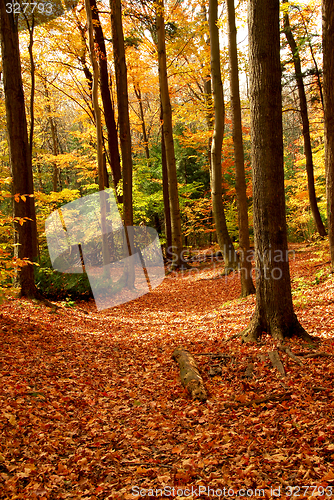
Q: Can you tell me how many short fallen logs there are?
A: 1